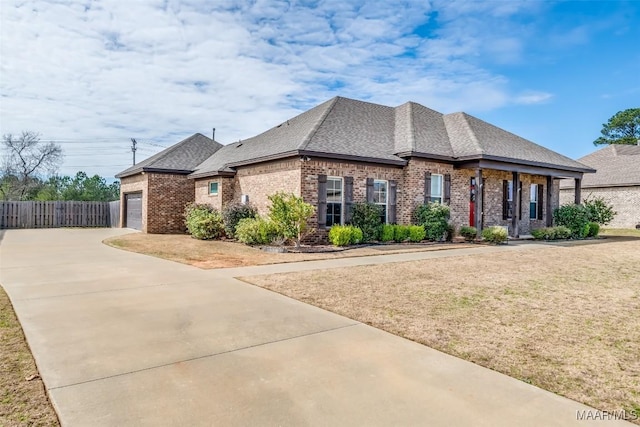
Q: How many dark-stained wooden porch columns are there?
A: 4